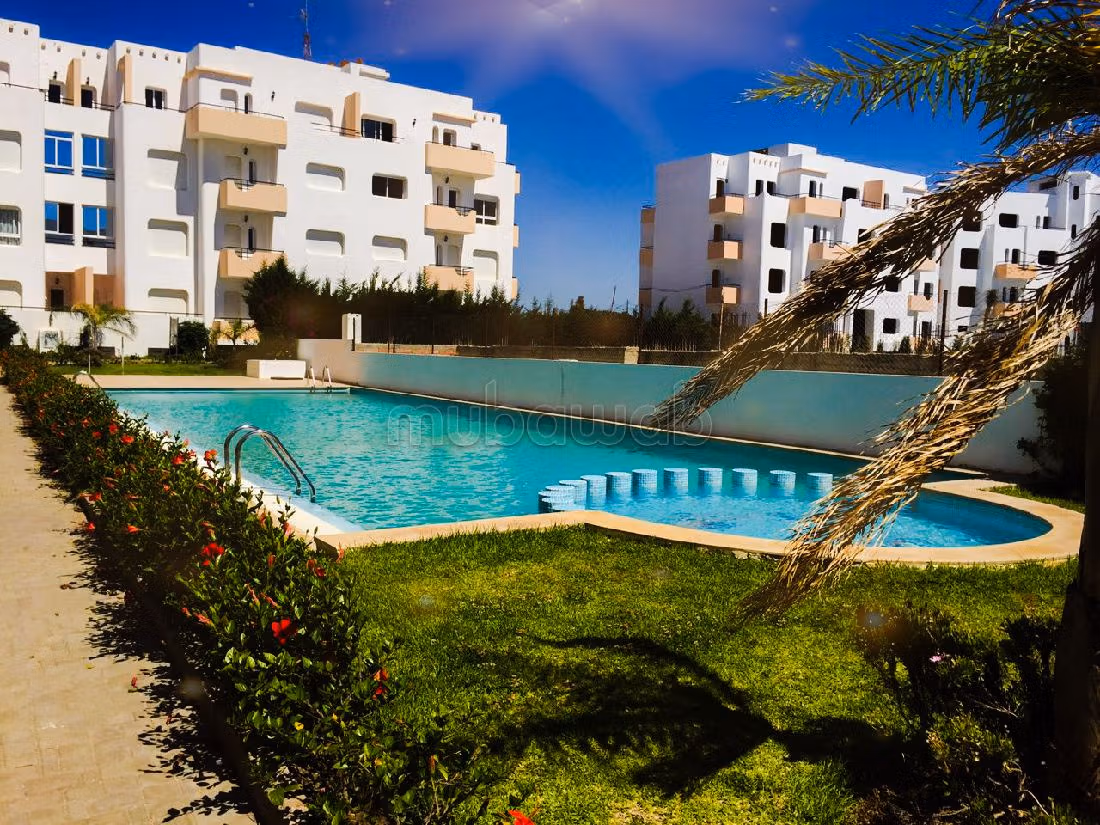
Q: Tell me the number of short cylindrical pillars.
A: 12